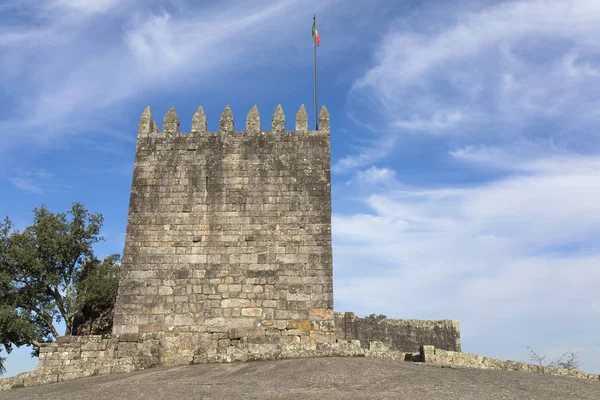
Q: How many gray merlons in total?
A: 8